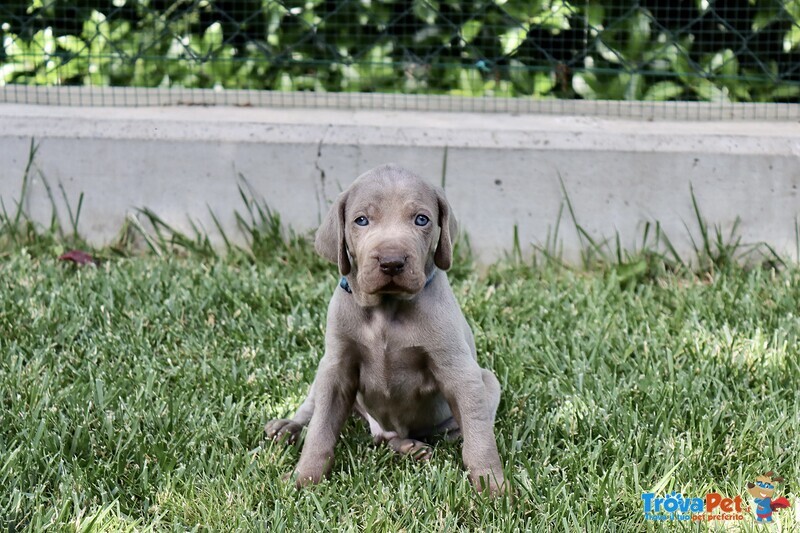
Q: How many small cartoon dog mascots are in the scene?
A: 1